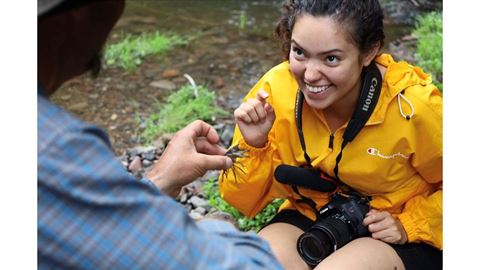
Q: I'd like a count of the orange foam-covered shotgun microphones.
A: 0